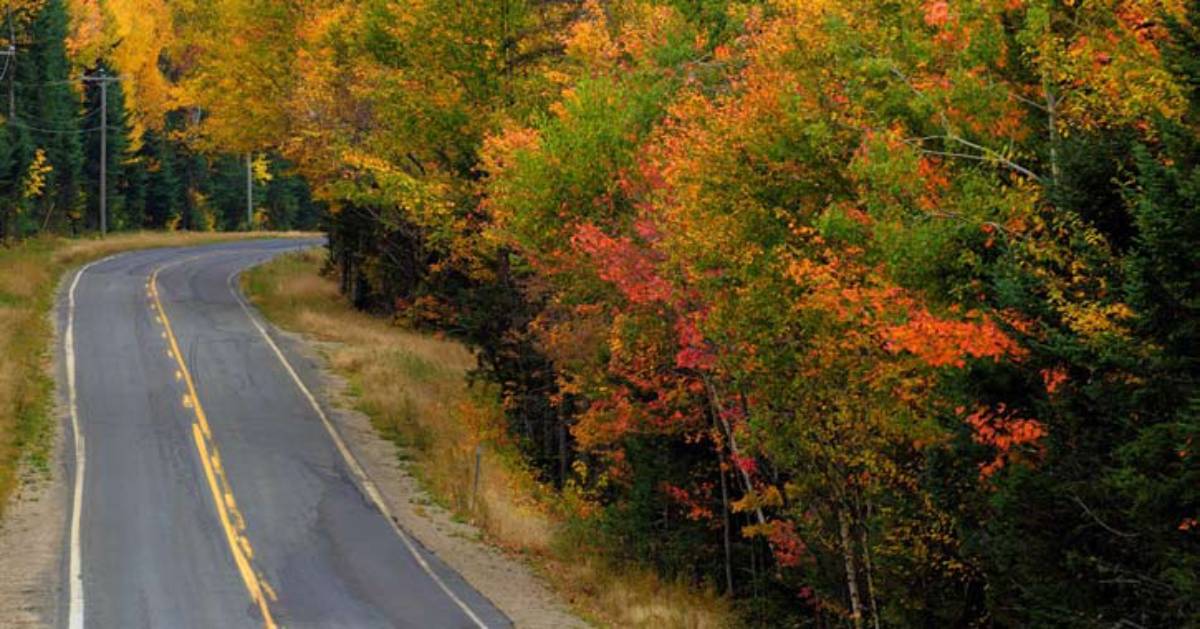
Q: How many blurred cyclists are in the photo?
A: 0